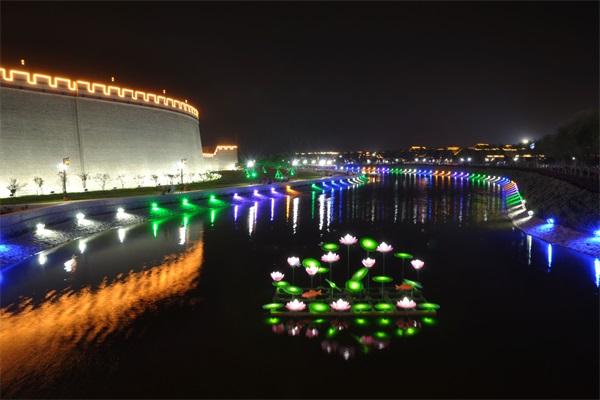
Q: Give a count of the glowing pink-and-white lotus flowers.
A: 11